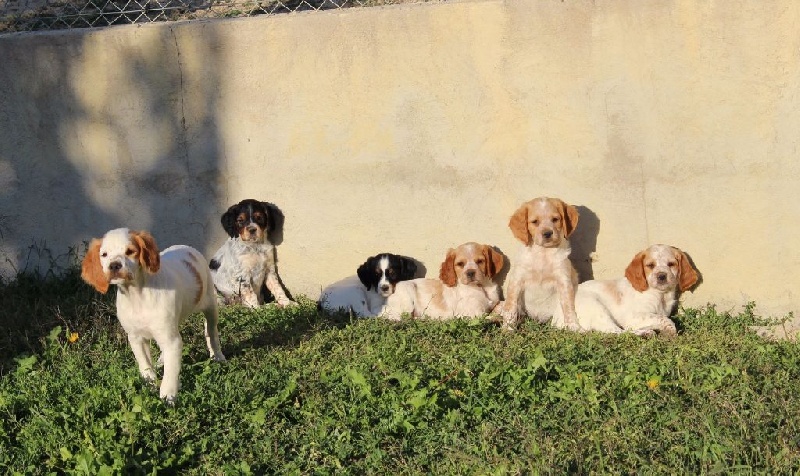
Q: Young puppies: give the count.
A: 6